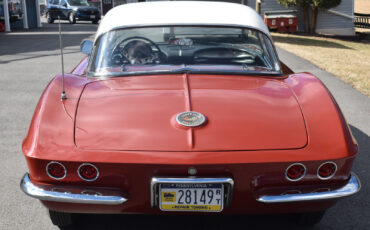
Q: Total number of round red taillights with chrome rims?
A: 4